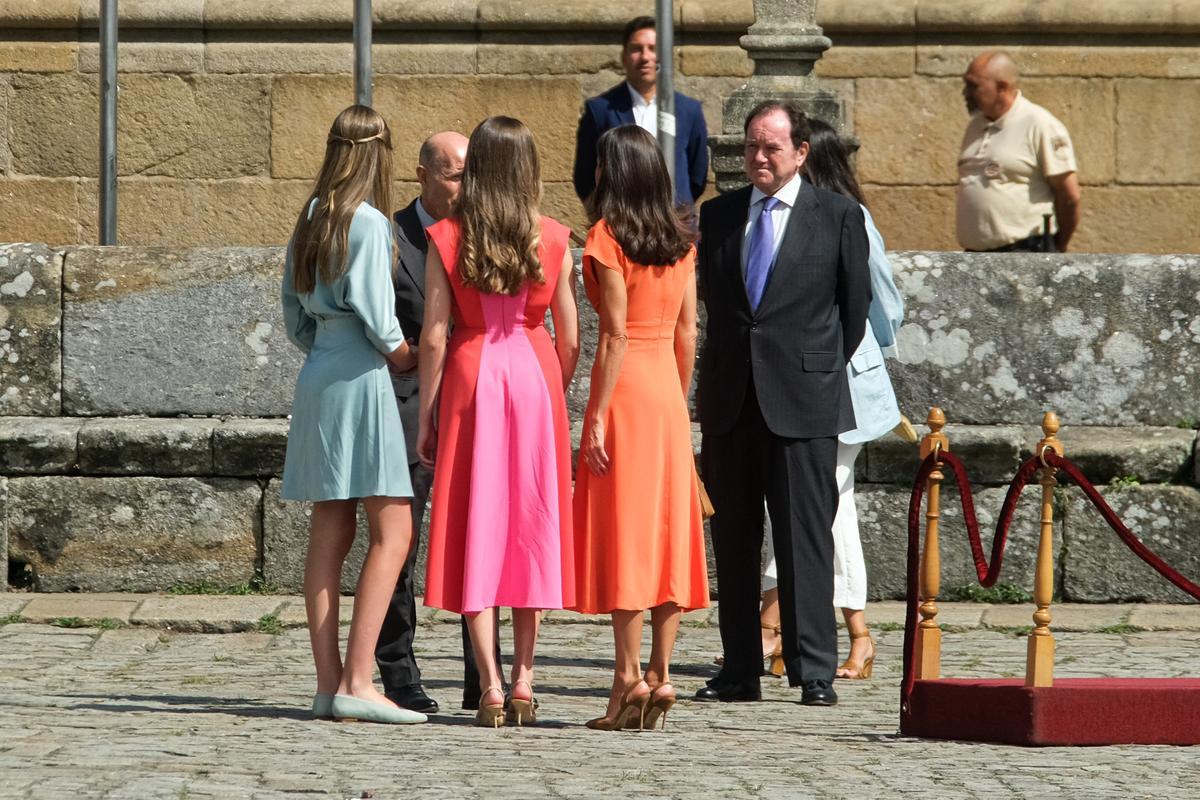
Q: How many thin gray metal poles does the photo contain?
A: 3